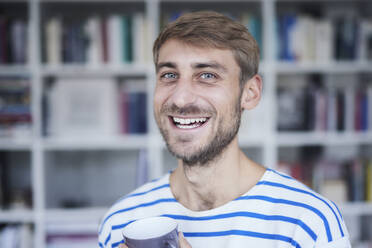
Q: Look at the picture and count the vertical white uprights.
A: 3